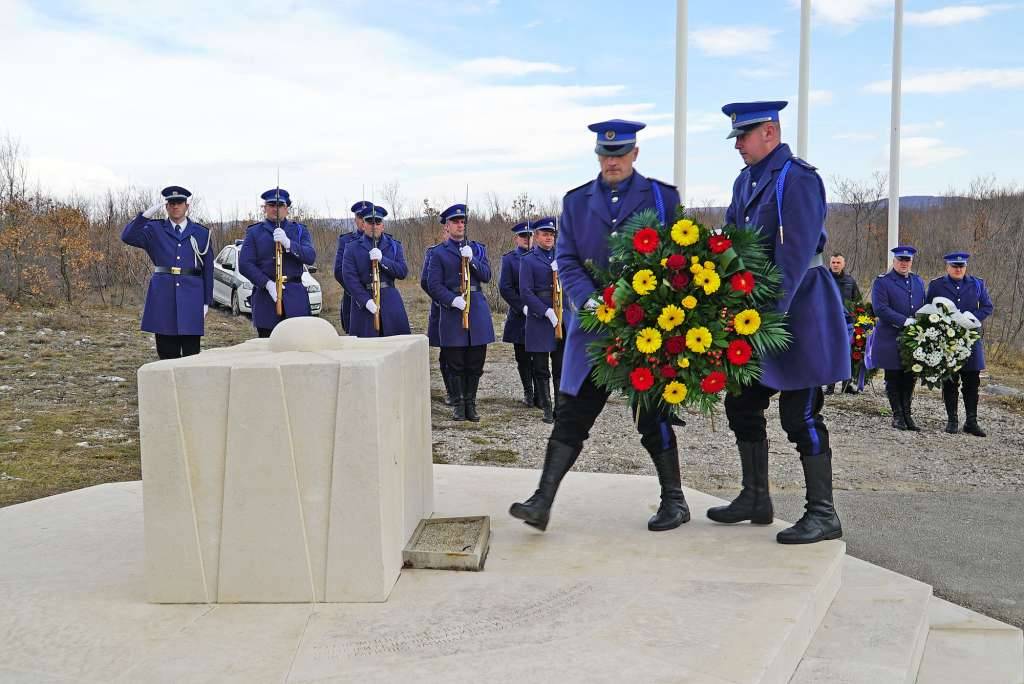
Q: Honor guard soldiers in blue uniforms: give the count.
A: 12